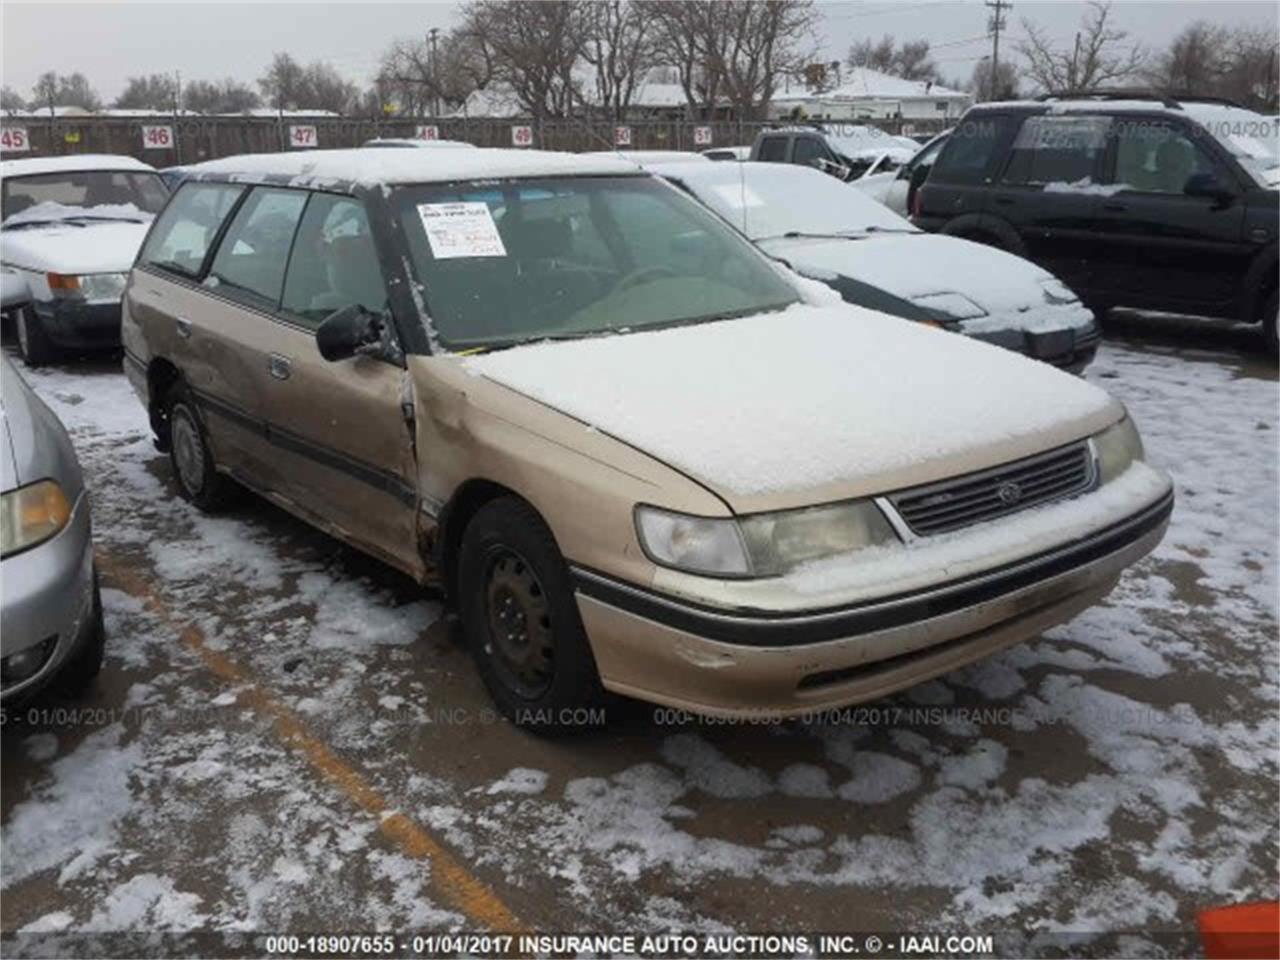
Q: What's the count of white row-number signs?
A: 7